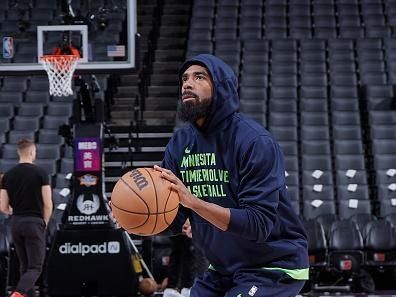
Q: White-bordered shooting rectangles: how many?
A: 1